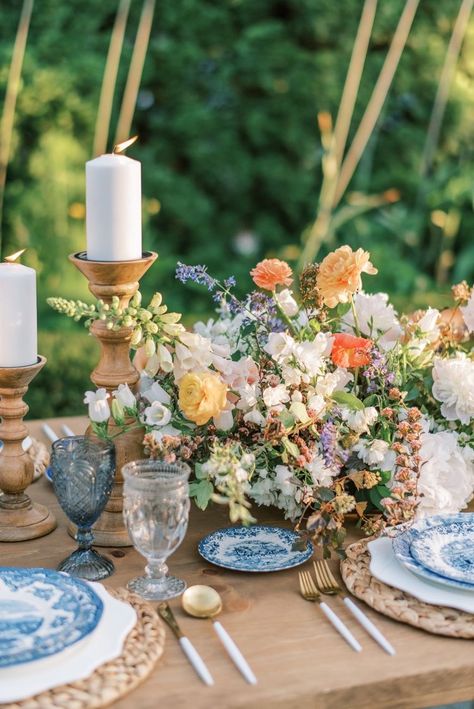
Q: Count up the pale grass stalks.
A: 6